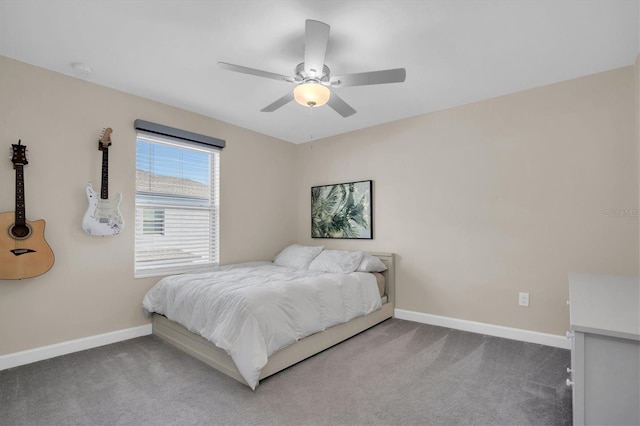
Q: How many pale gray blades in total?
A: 5